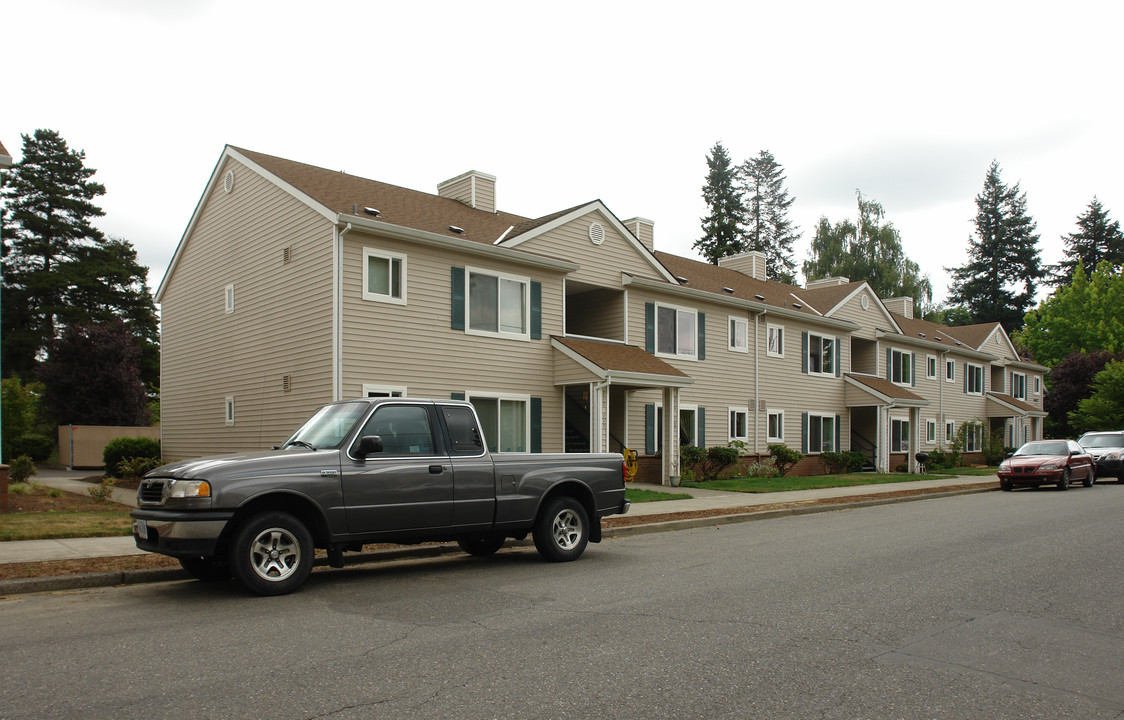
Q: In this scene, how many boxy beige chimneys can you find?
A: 5